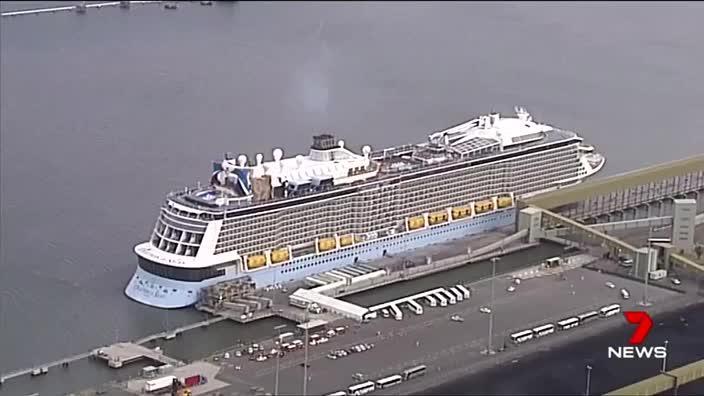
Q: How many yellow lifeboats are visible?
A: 9